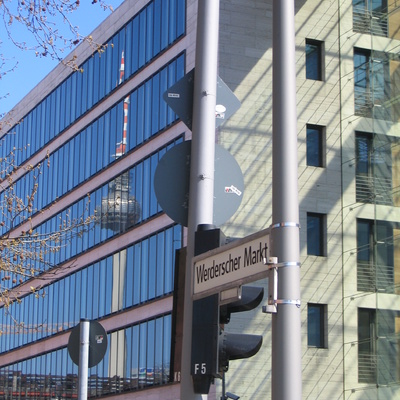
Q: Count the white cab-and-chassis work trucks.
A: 0